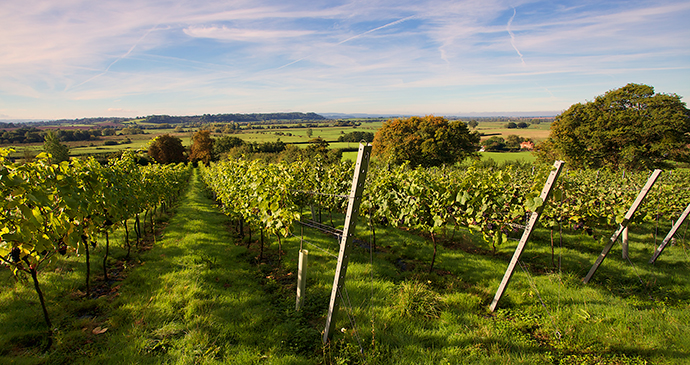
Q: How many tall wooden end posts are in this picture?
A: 4